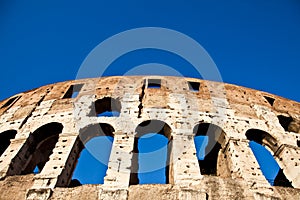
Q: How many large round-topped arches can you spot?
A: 6